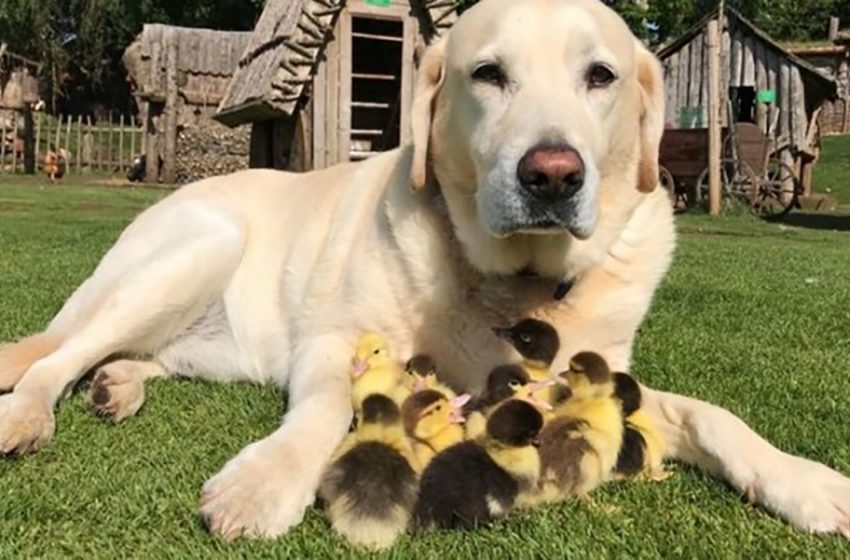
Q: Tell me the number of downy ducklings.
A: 9